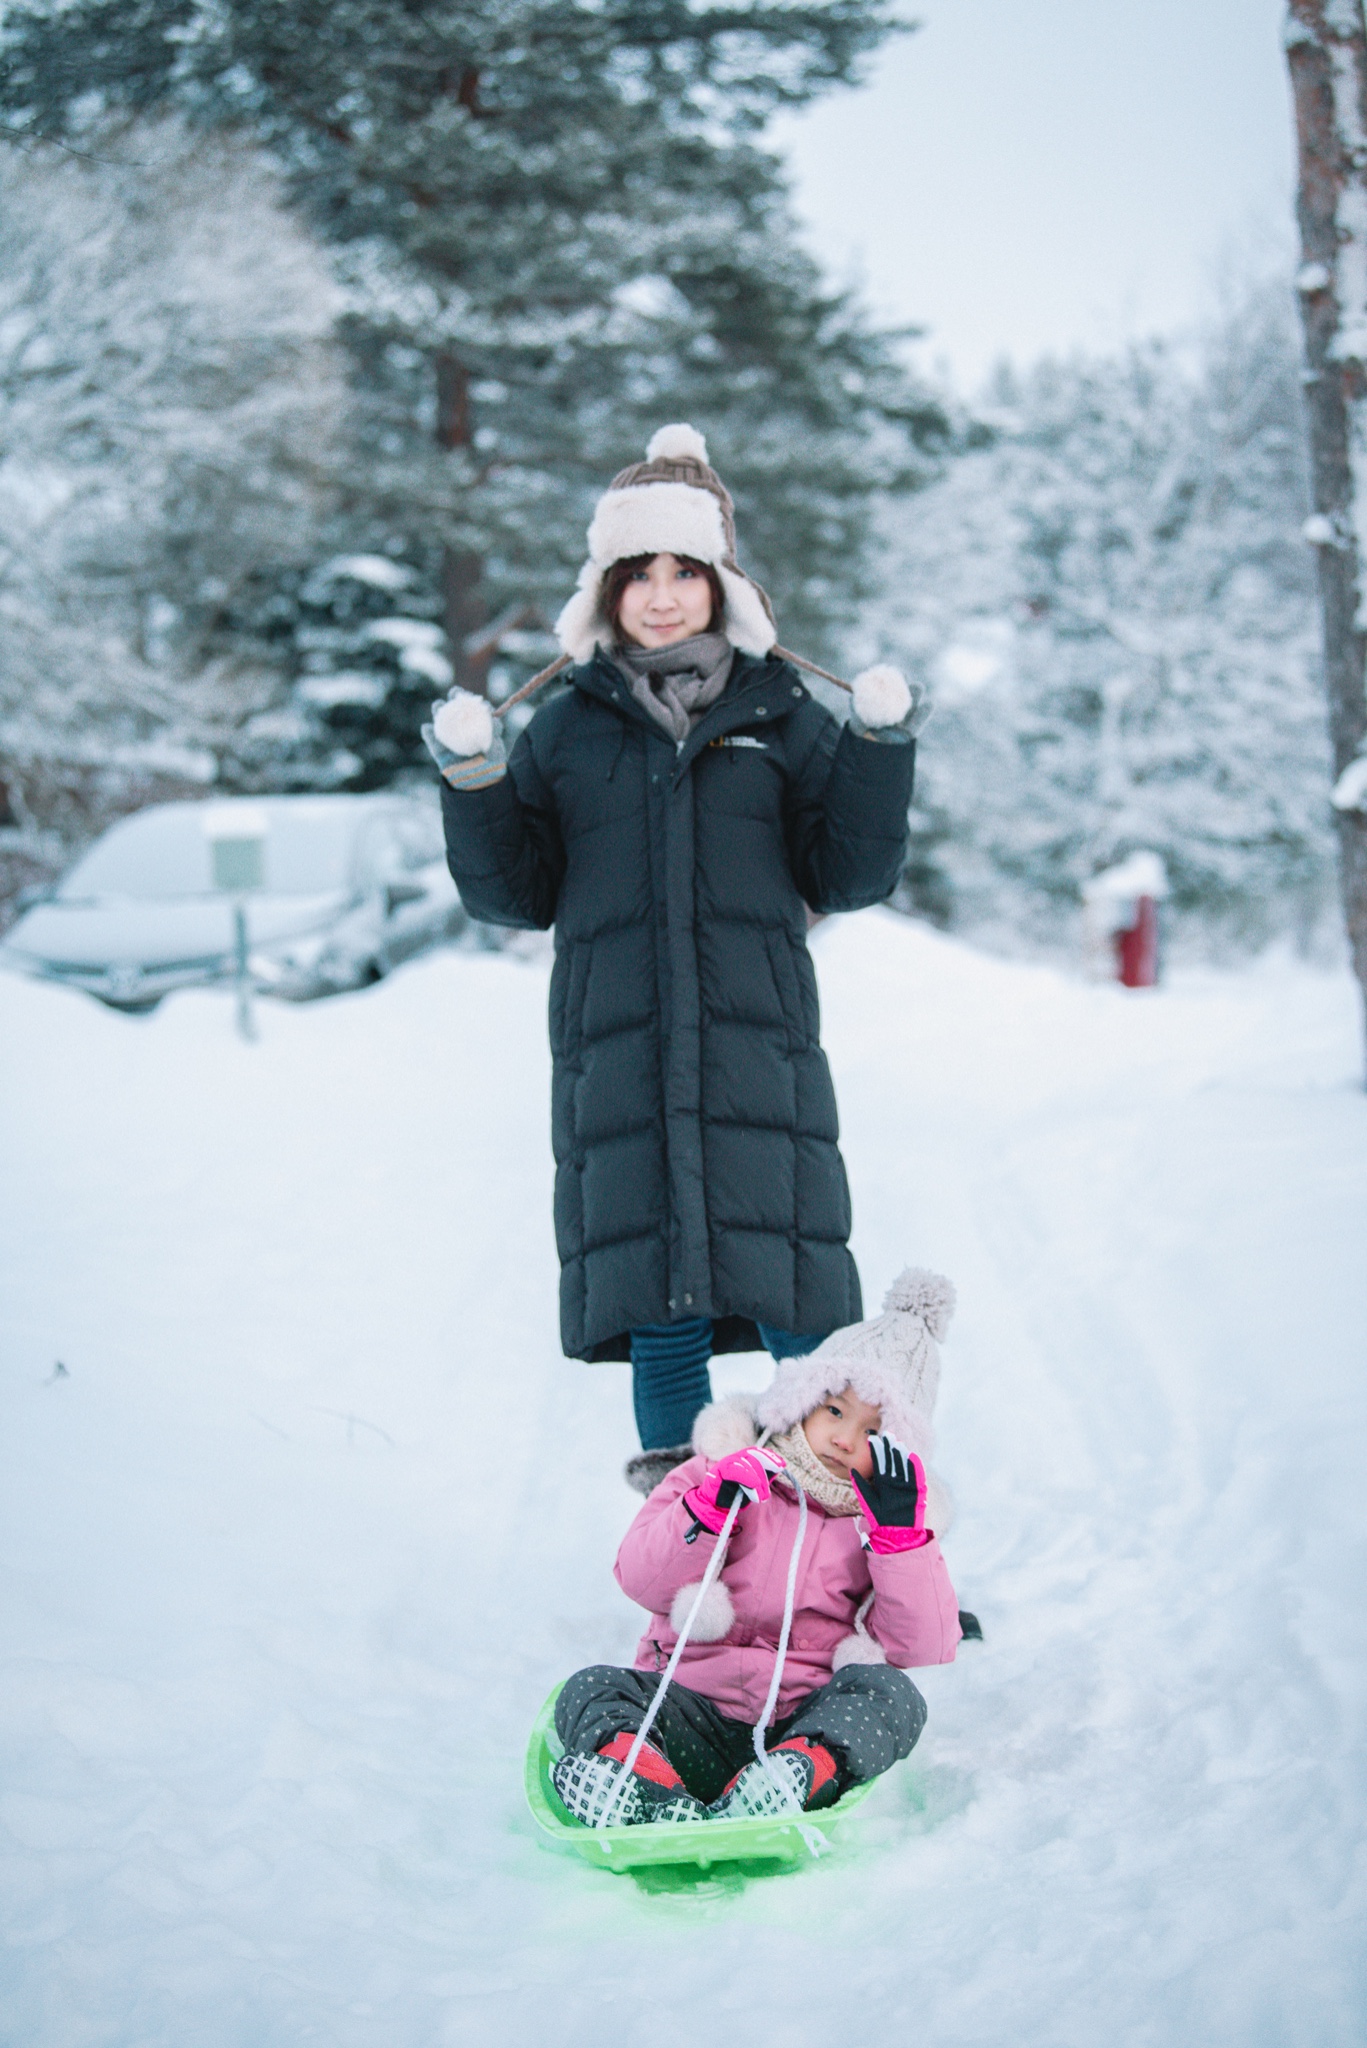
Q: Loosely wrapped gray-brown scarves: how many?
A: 1